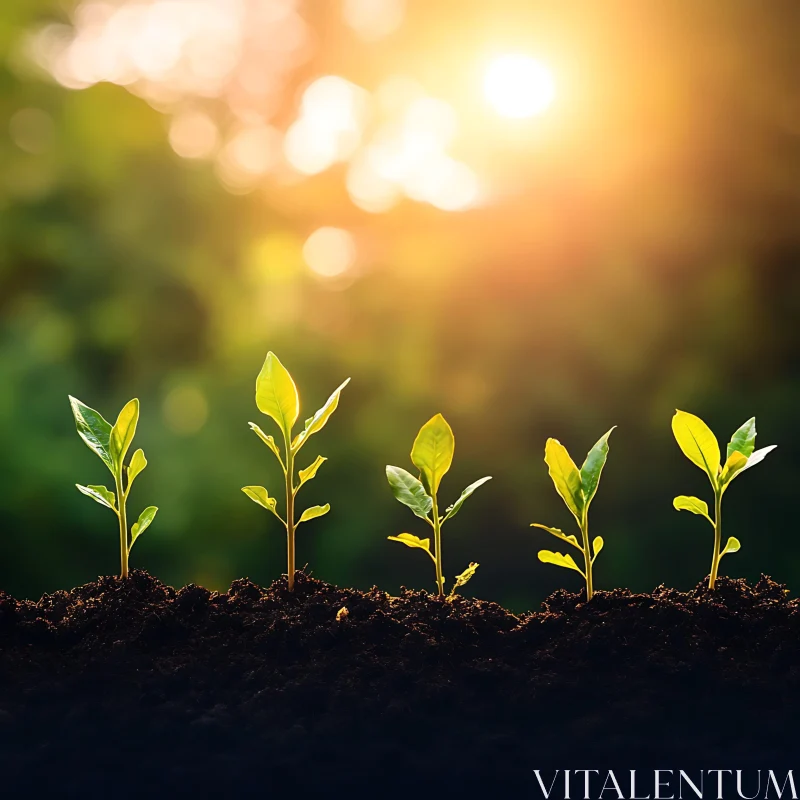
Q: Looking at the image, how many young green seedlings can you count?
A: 5